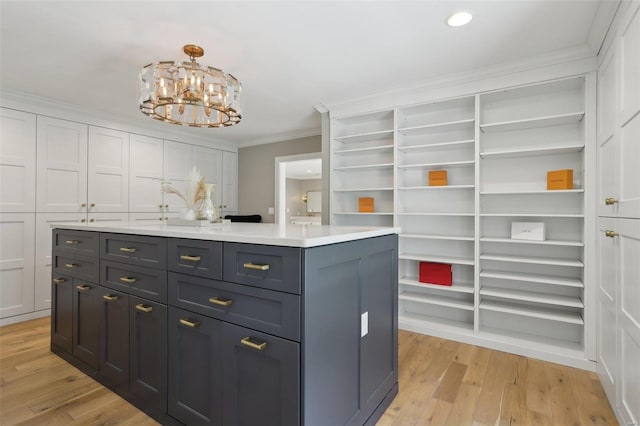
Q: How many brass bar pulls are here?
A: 13